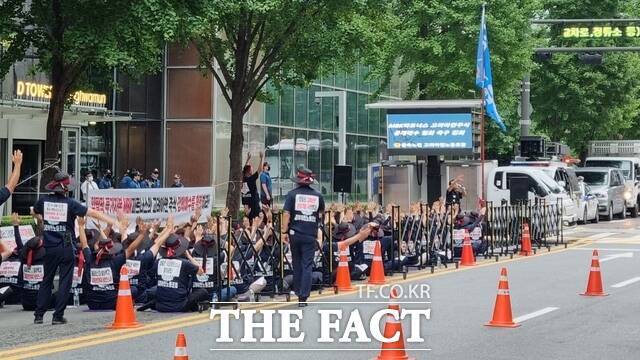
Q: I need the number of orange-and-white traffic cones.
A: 9